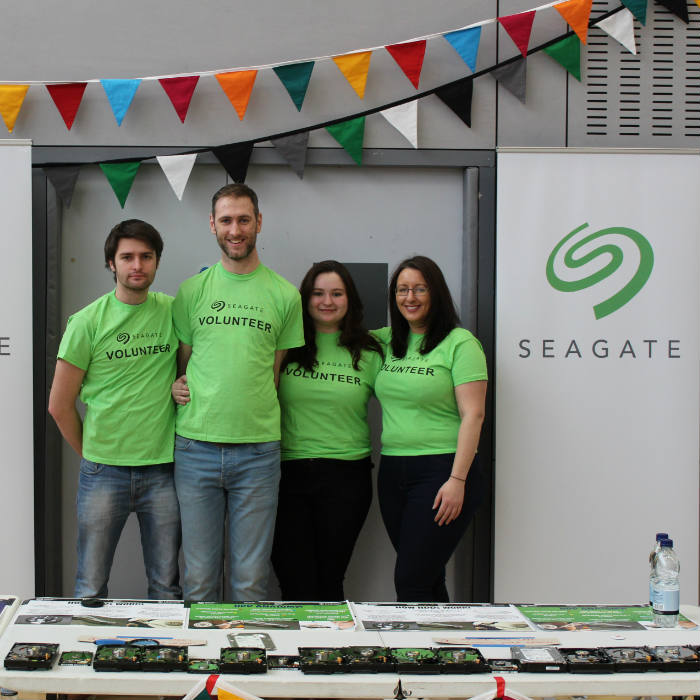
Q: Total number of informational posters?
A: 4